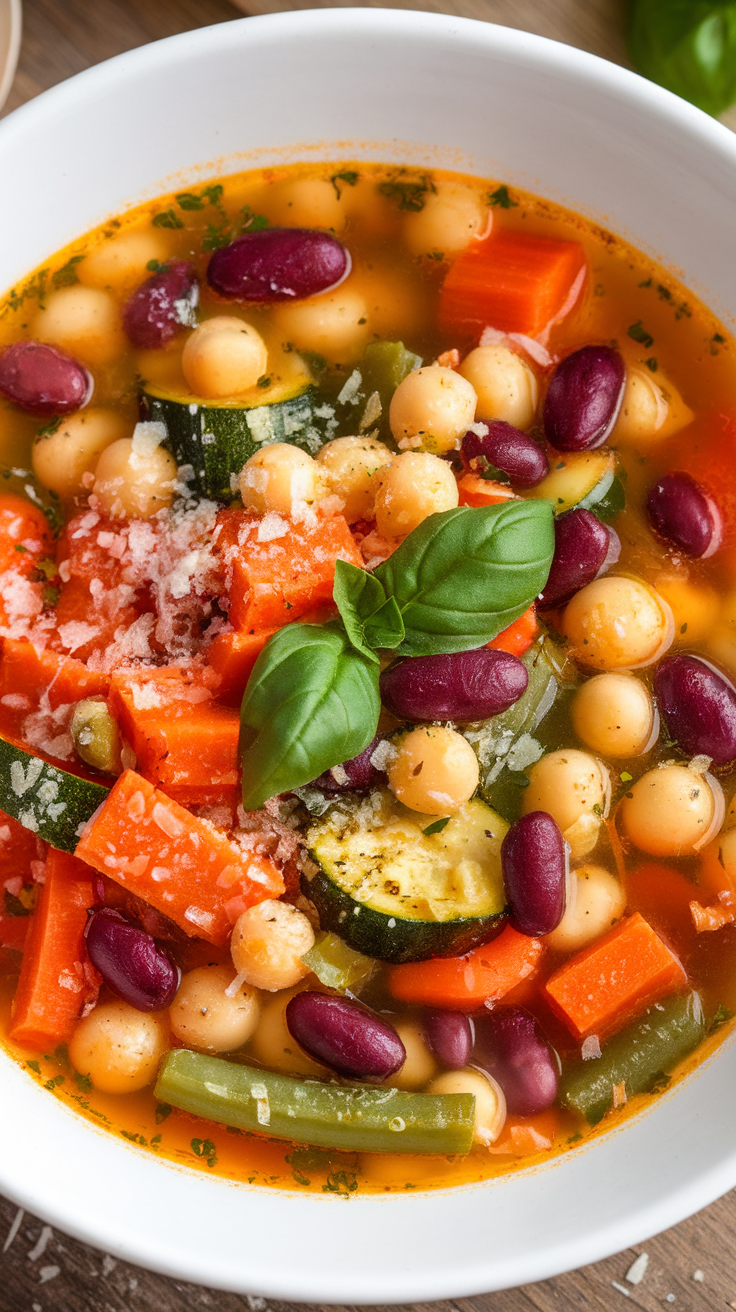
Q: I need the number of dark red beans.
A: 15